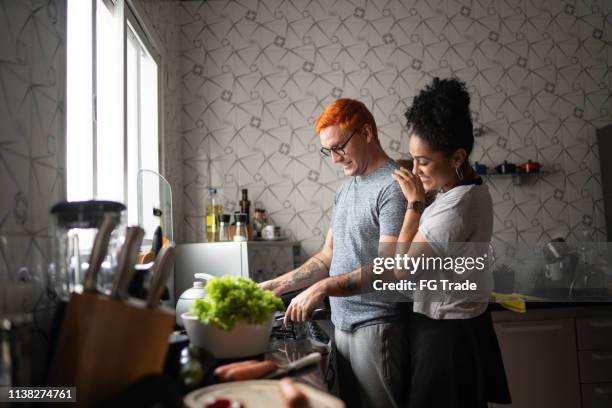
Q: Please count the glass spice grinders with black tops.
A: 2